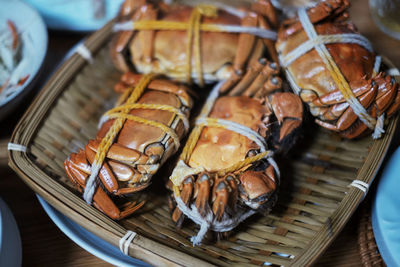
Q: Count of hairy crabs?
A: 4